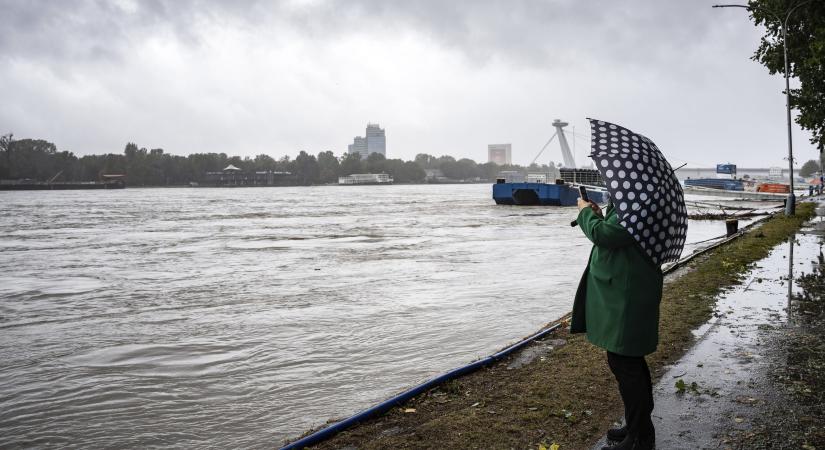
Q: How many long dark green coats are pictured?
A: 1